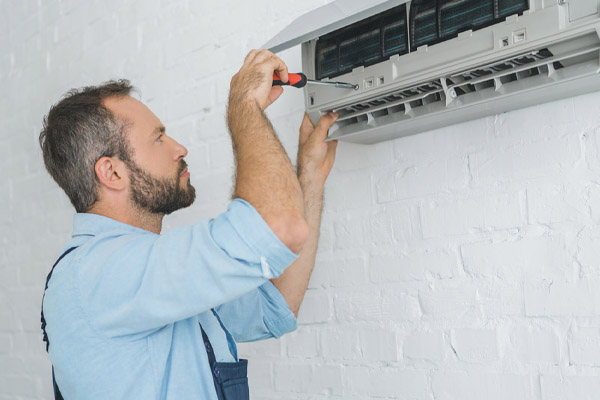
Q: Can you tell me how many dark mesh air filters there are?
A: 2